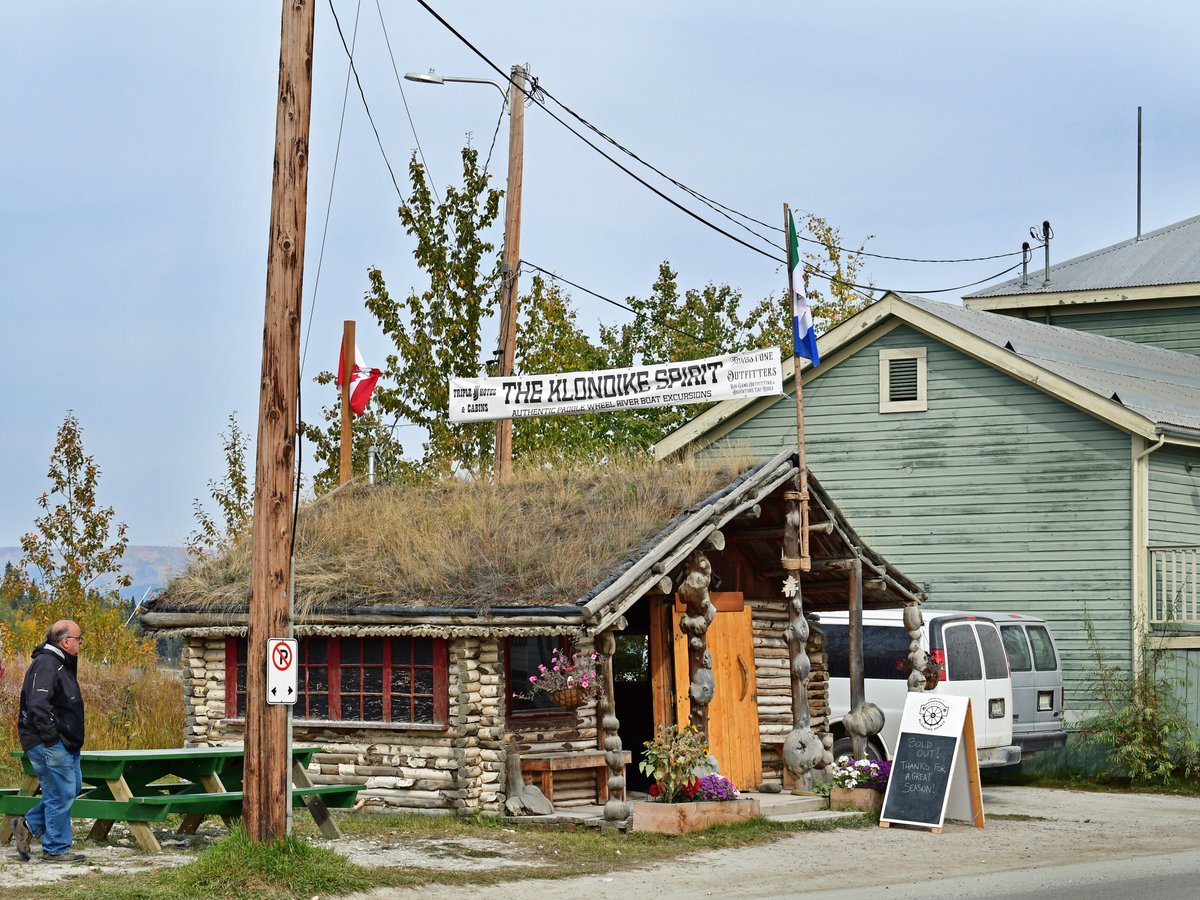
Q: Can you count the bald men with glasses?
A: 1